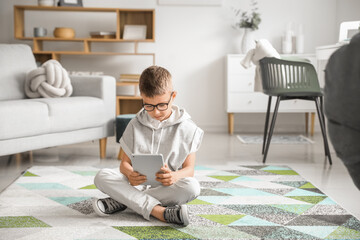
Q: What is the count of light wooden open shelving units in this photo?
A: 1